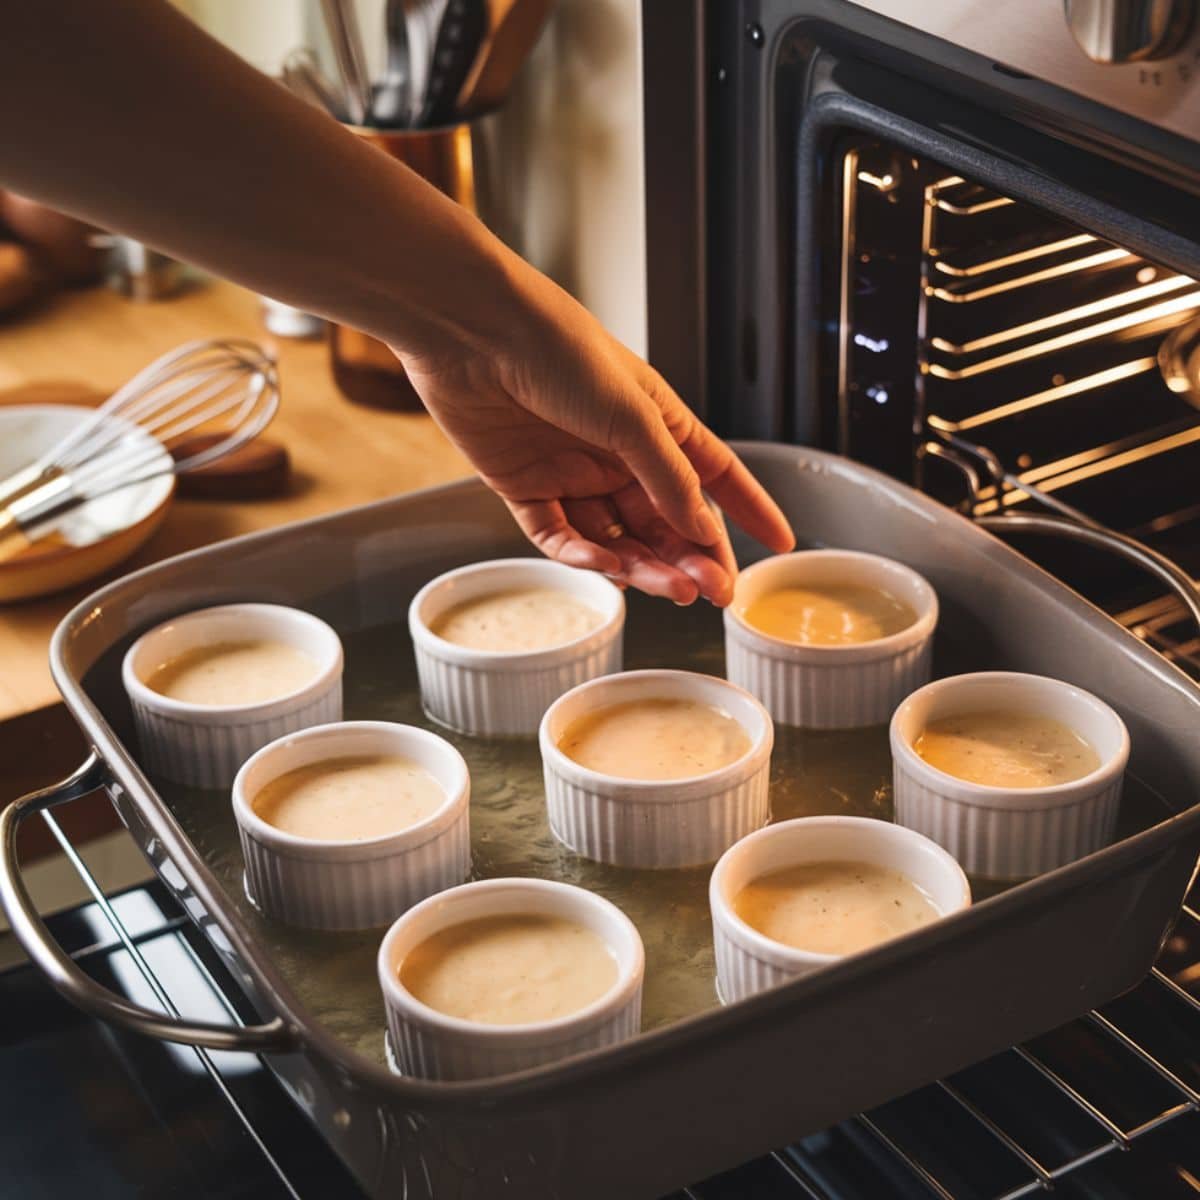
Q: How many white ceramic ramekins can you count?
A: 8